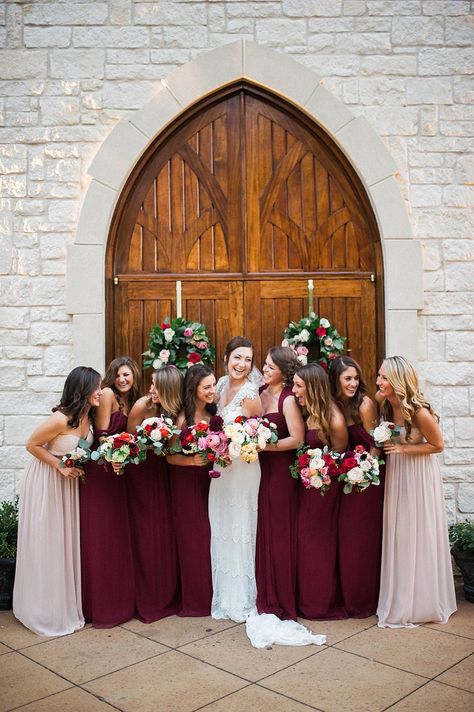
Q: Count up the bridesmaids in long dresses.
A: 8